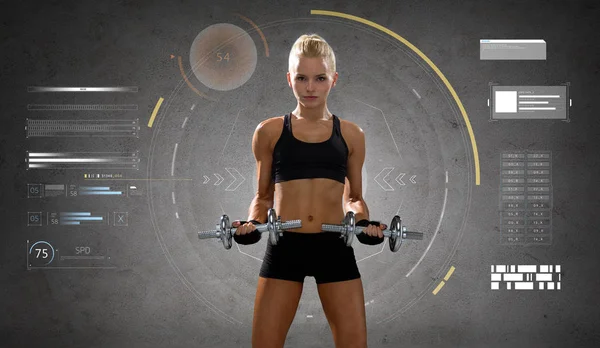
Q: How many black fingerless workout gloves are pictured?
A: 2